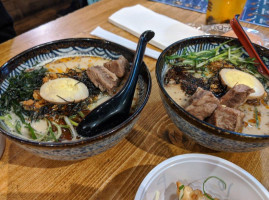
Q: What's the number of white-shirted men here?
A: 0